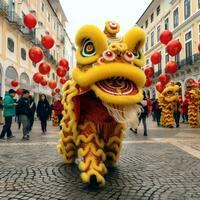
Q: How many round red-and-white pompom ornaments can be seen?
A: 2